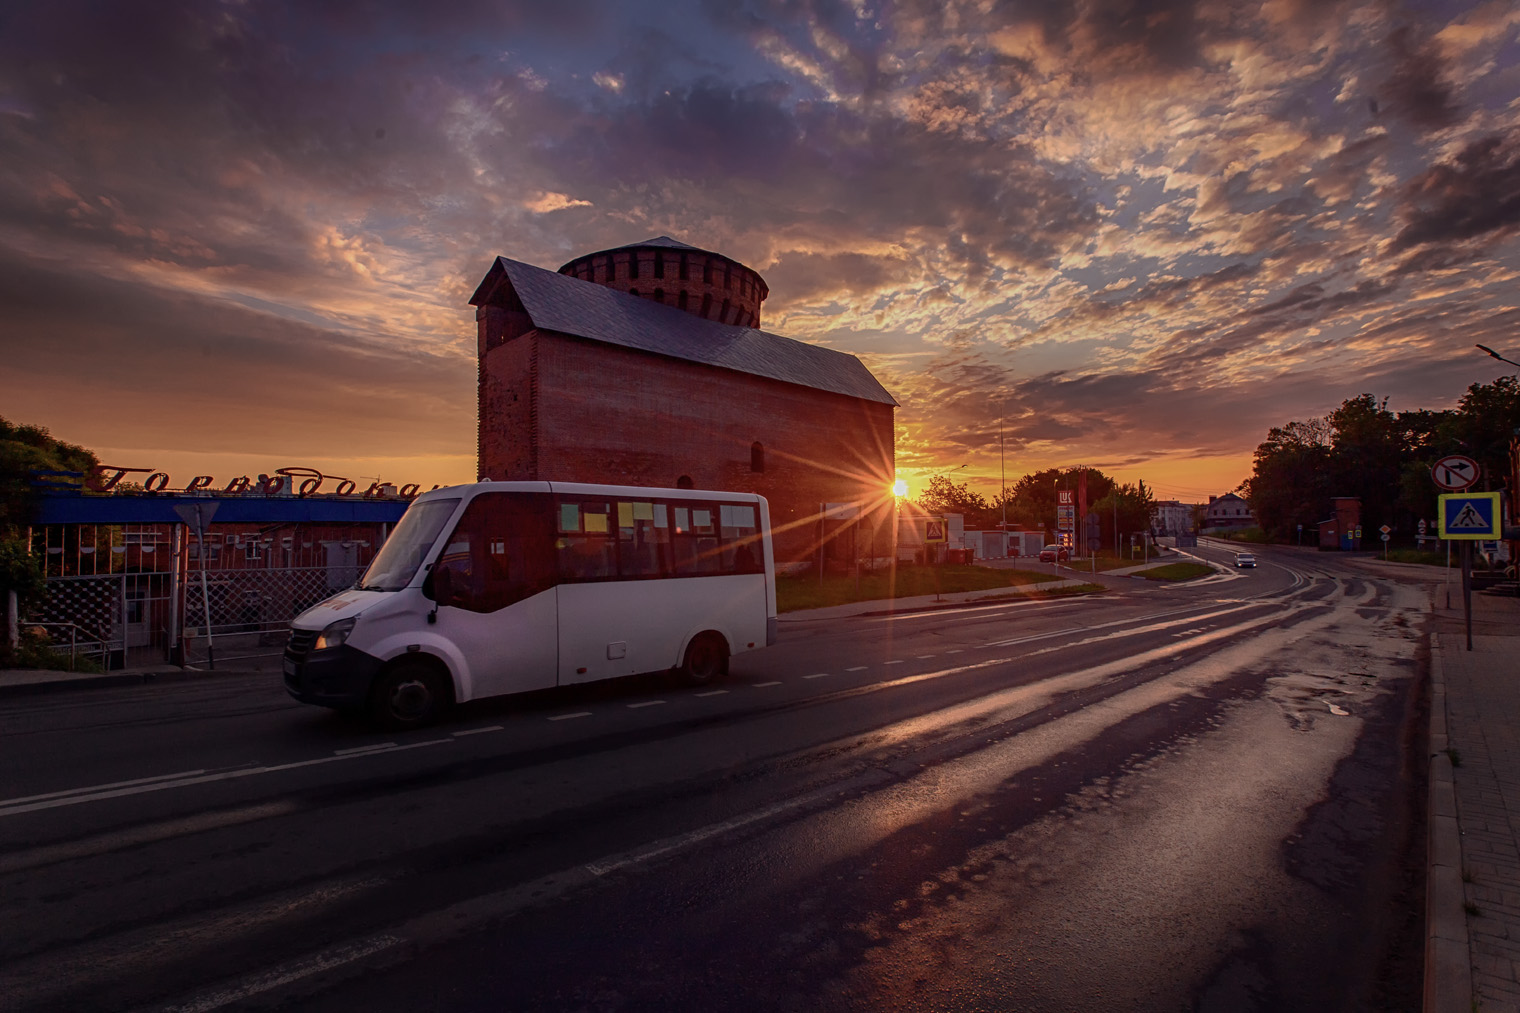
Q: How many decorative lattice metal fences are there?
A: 2